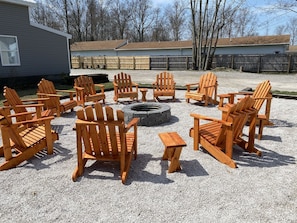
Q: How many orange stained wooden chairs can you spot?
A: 10